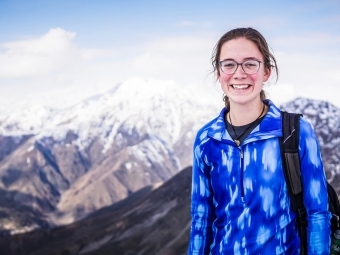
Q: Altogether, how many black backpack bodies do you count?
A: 1